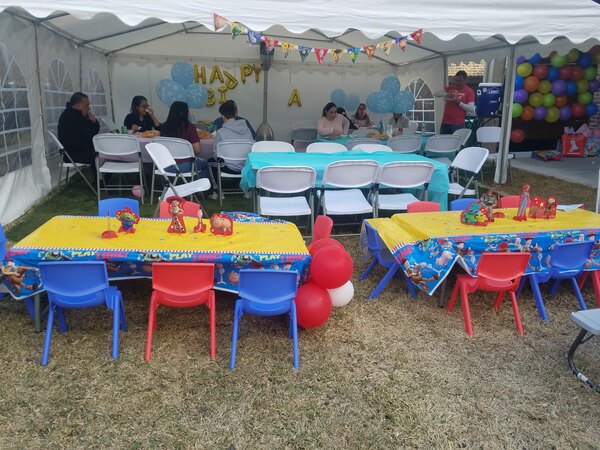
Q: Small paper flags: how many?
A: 13